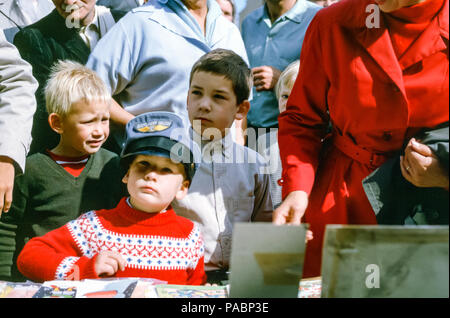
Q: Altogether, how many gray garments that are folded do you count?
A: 1